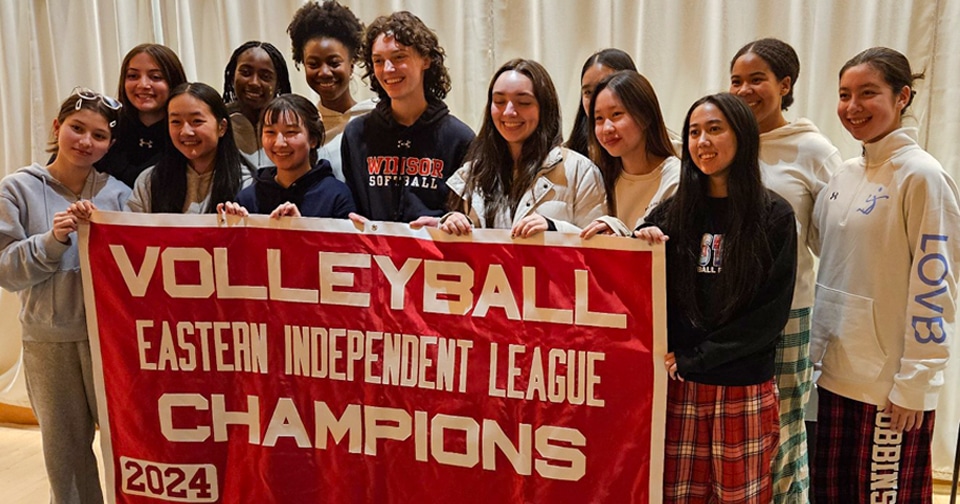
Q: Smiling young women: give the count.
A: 12